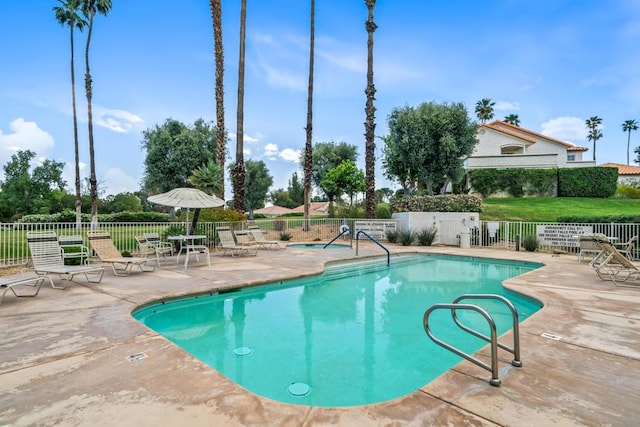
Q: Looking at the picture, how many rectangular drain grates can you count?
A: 2